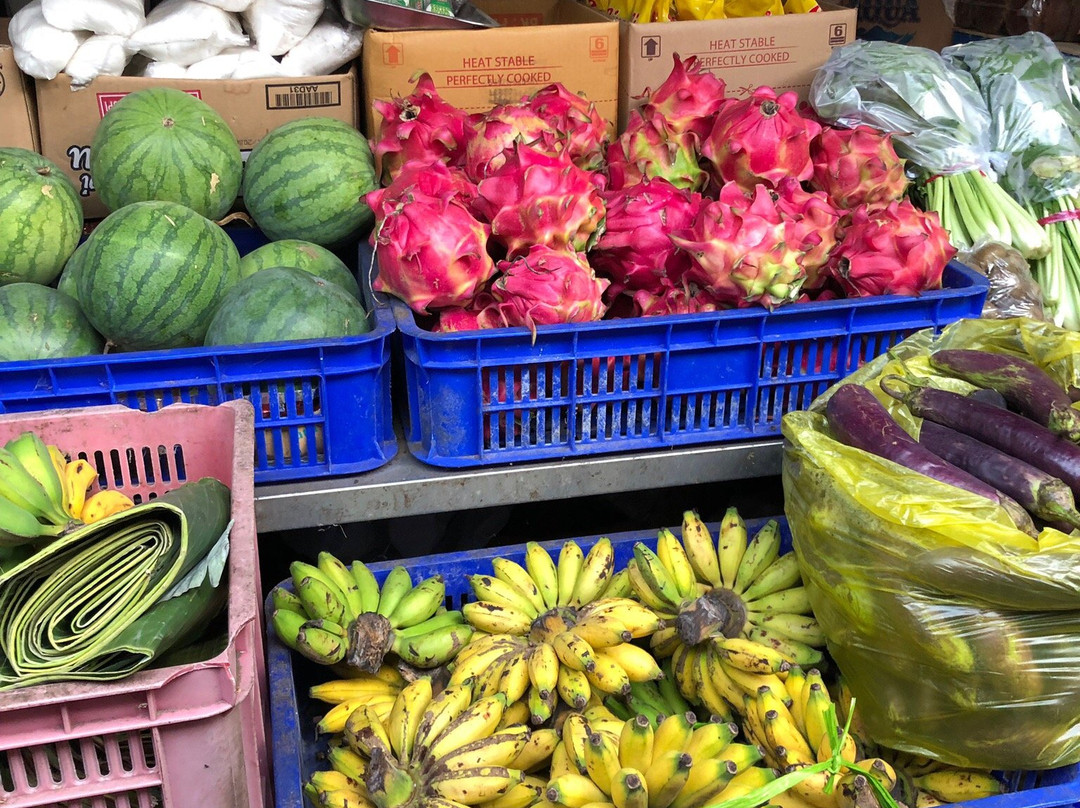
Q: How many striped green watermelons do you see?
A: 8